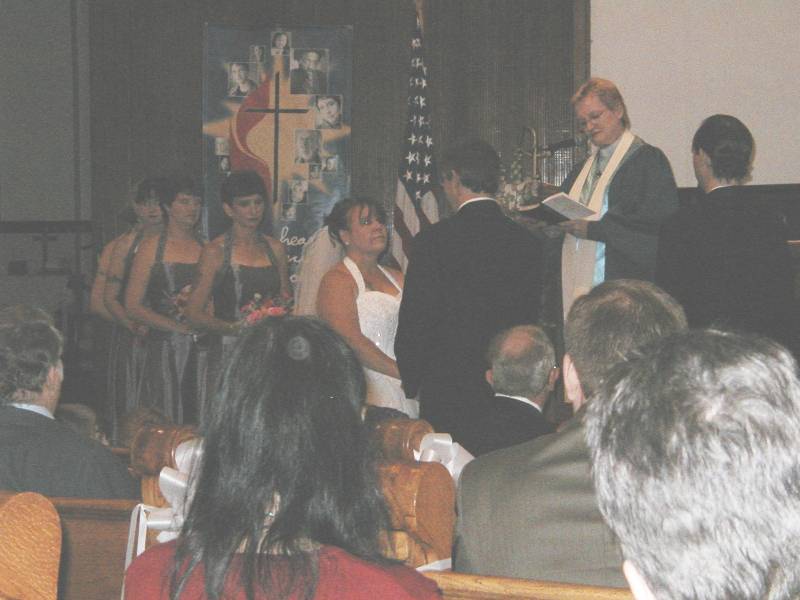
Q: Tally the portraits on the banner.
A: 12